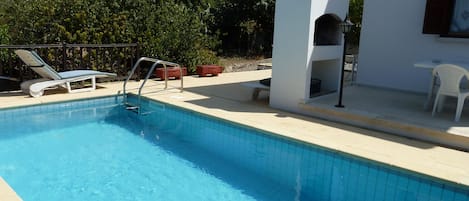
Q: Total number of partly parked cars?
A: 0